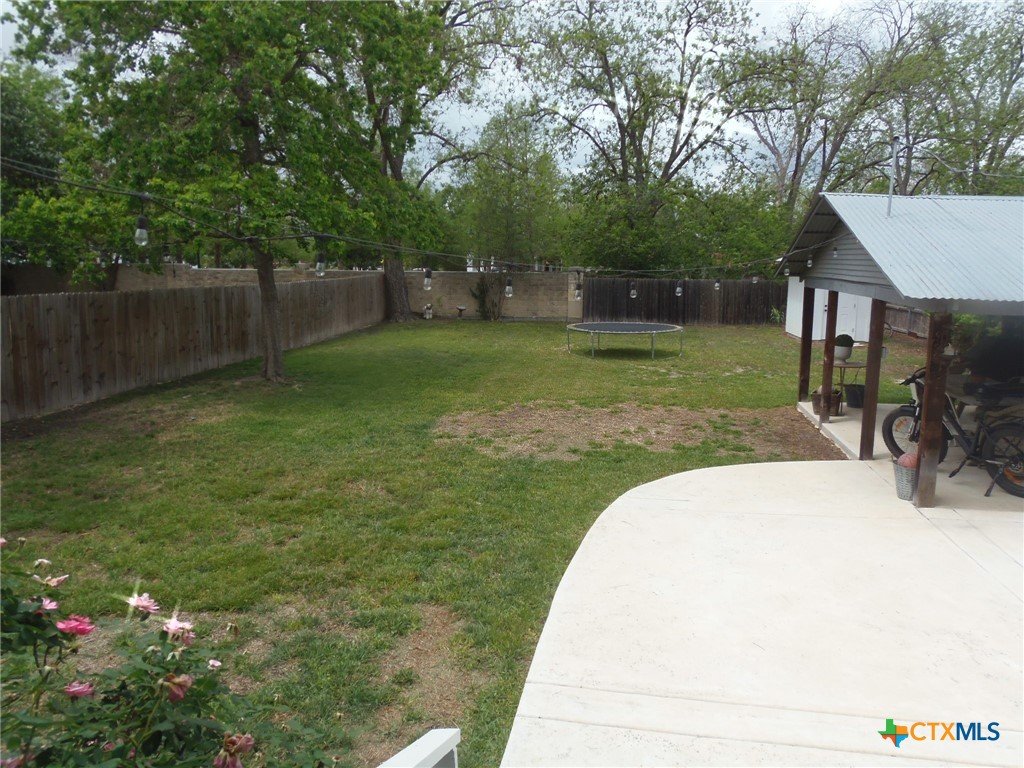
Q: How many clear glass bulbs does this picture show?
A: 12